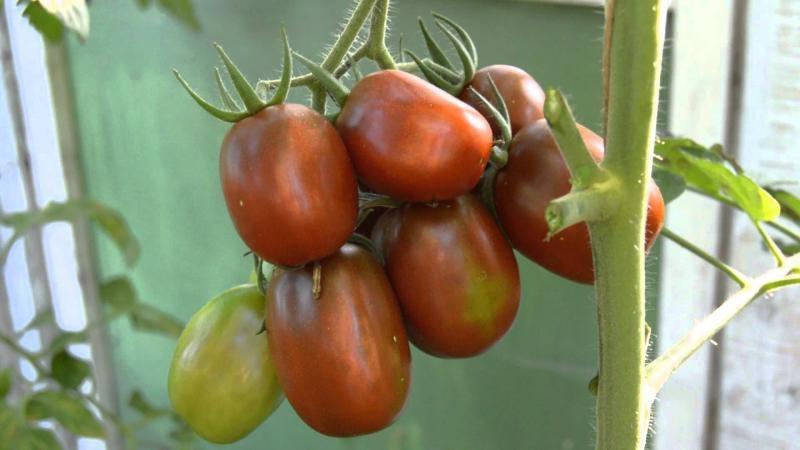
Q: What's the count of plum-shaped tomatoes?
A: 7